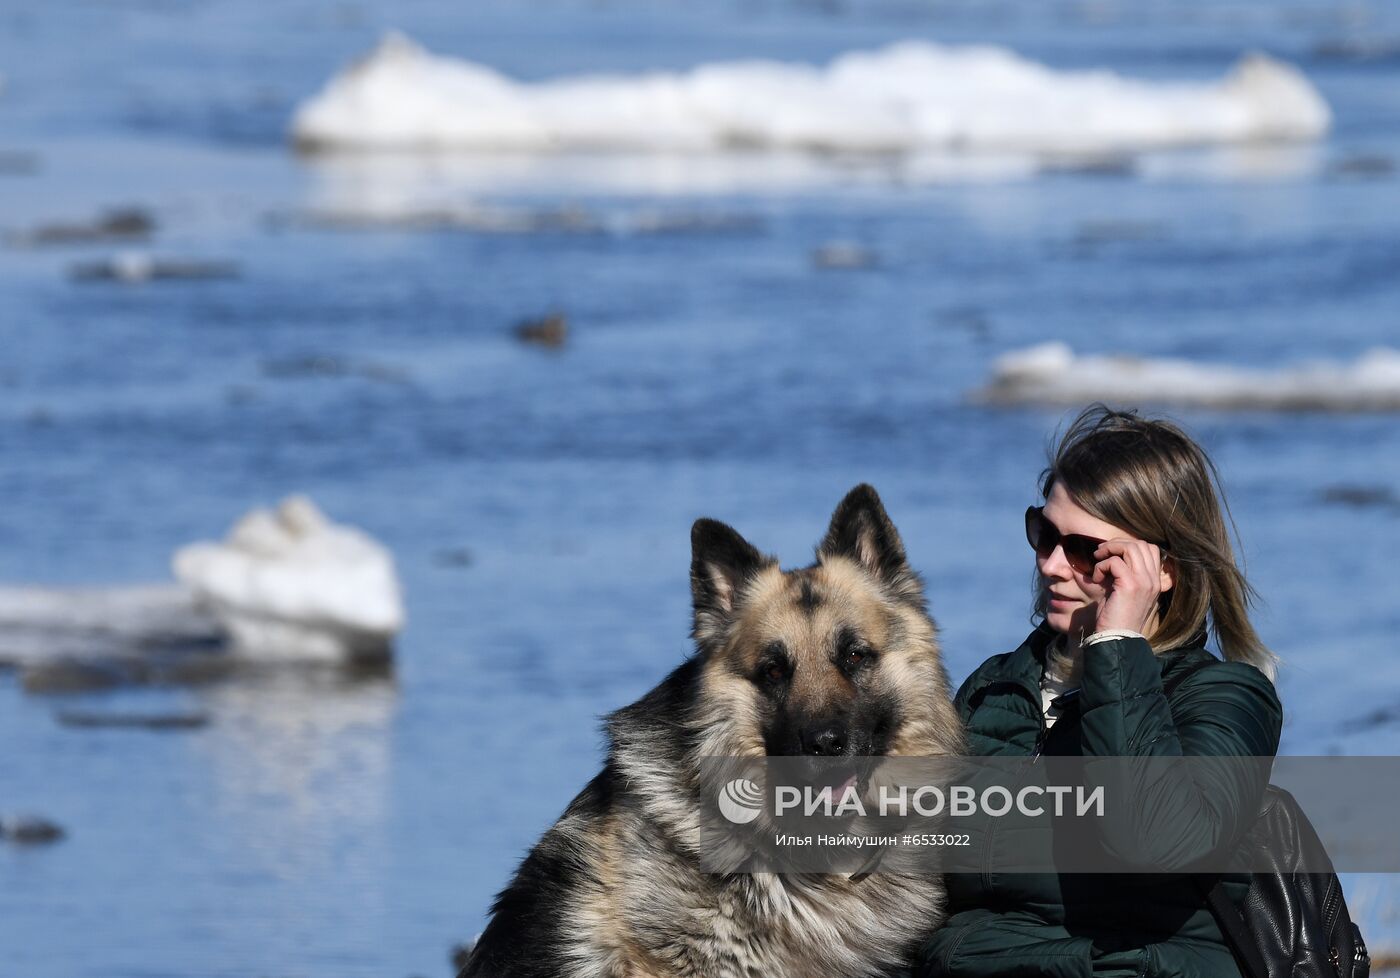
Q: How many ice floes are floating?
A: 3